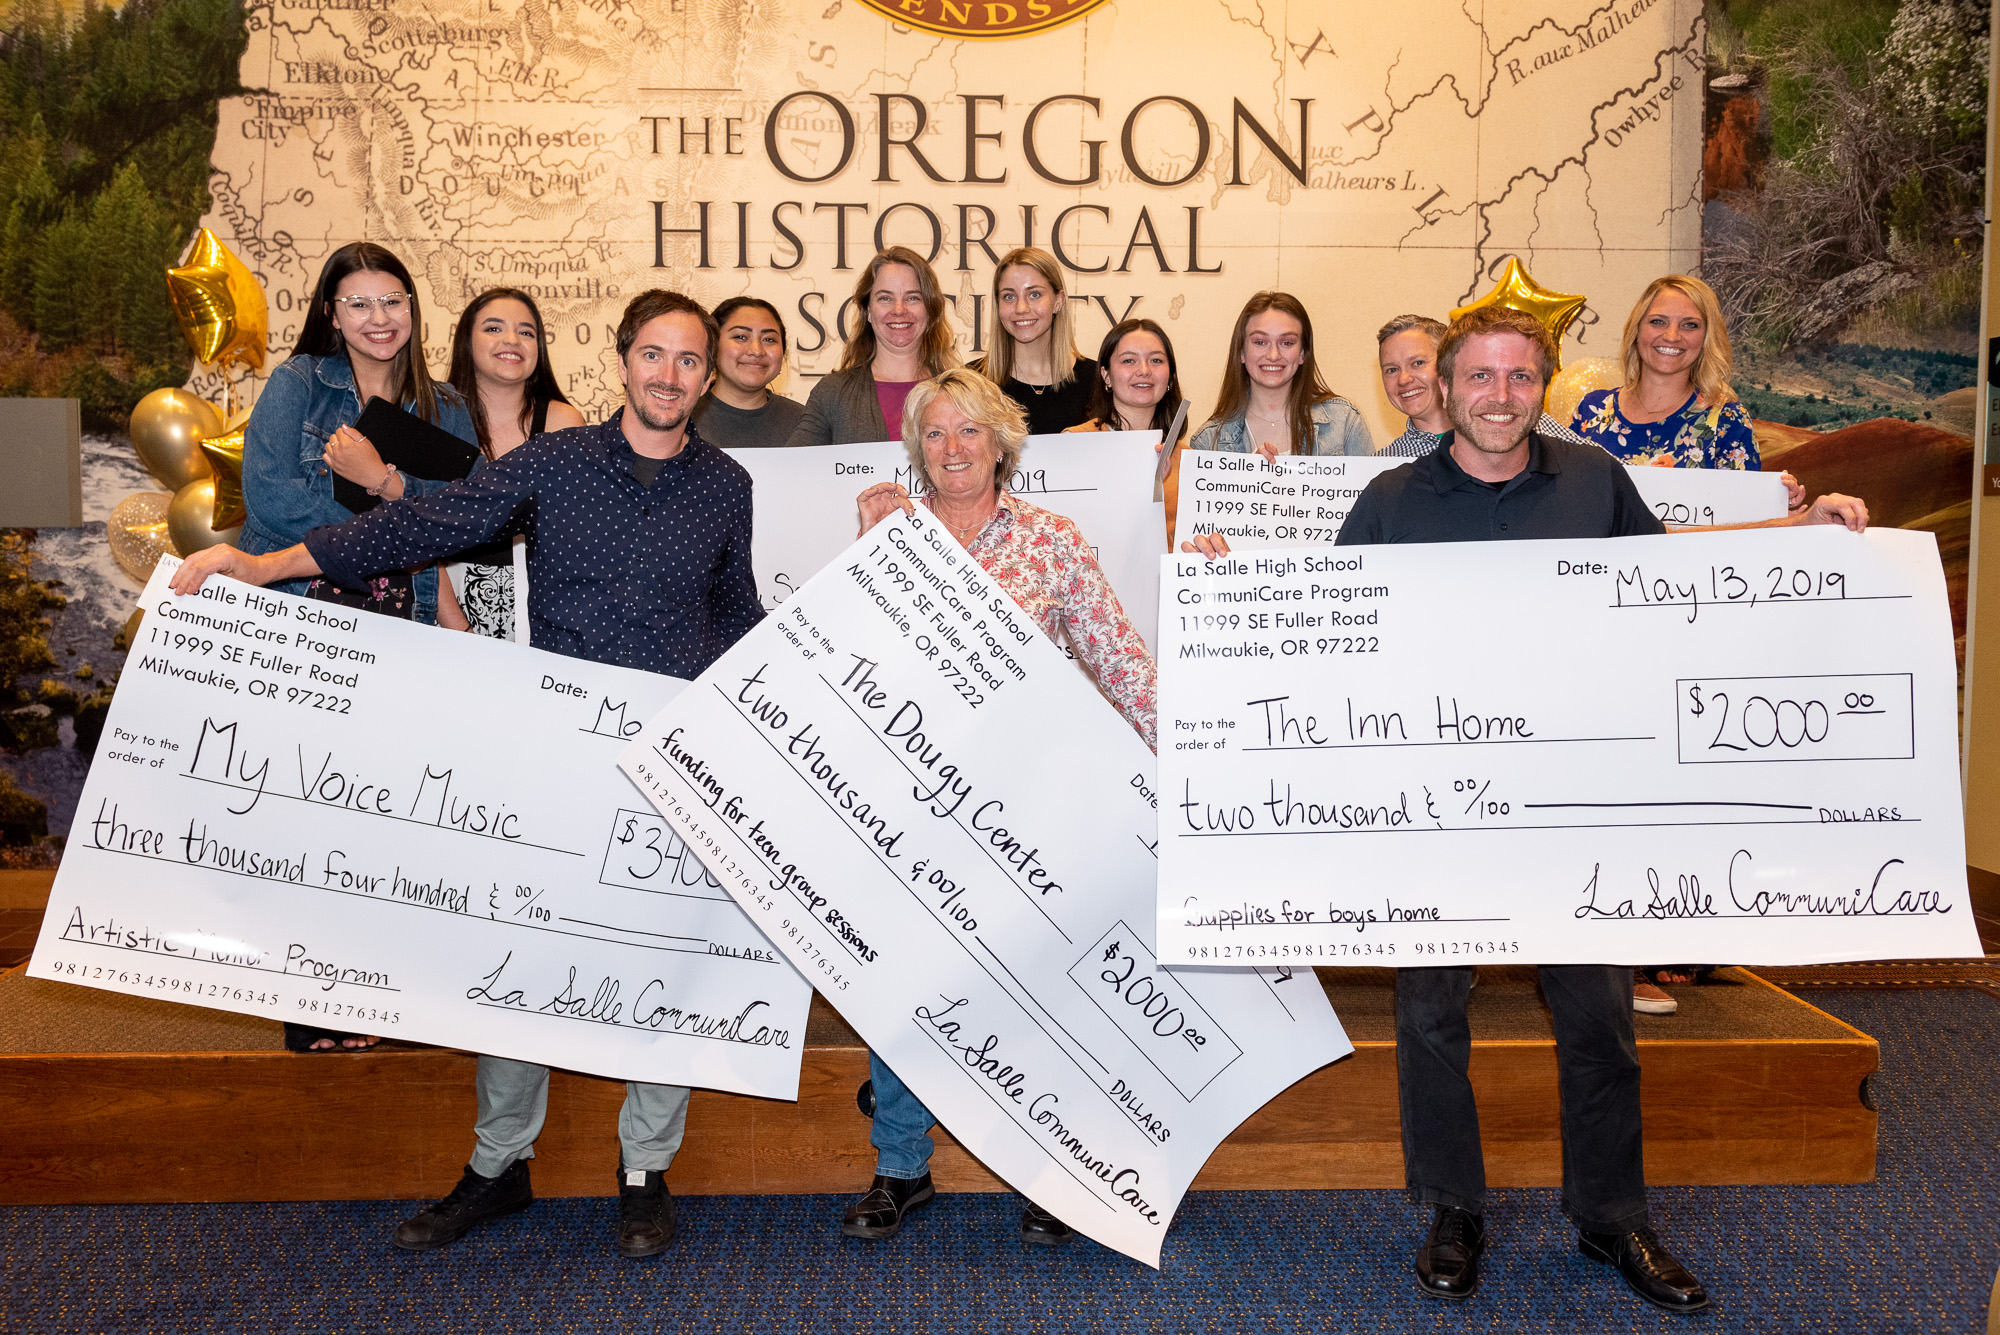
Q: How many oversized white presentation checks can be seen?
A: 5